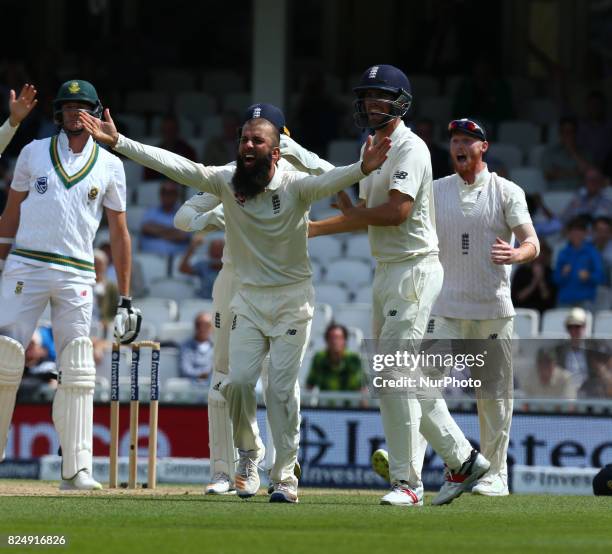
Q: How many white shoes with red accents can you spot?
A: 2